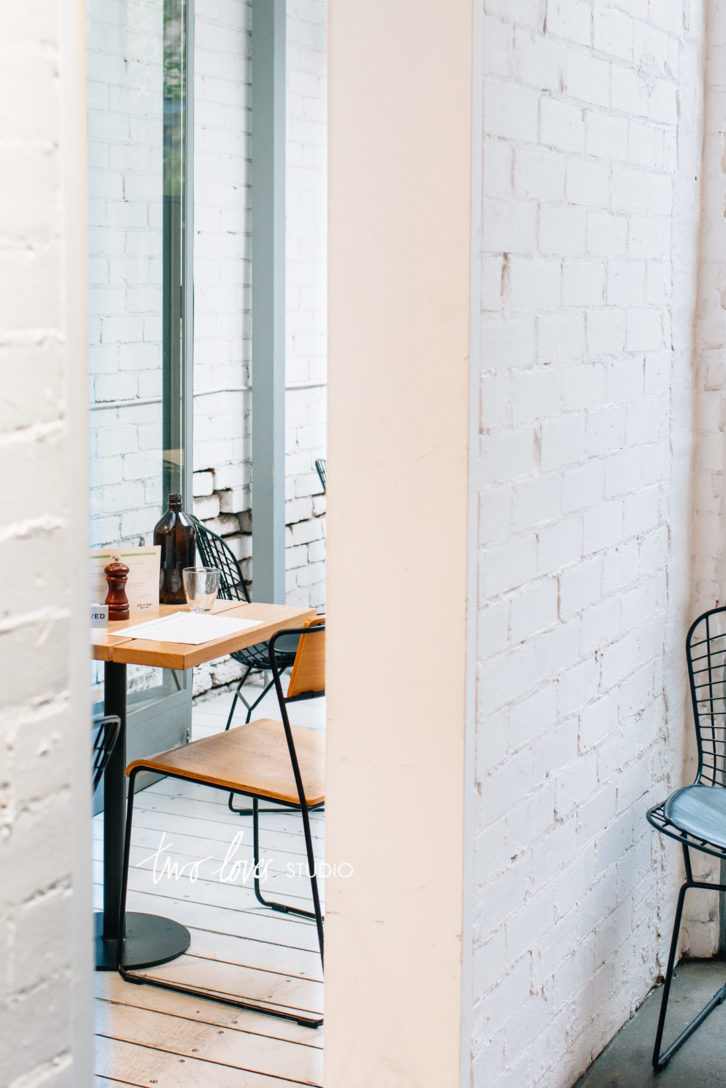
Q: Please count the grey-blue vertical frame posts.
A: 2